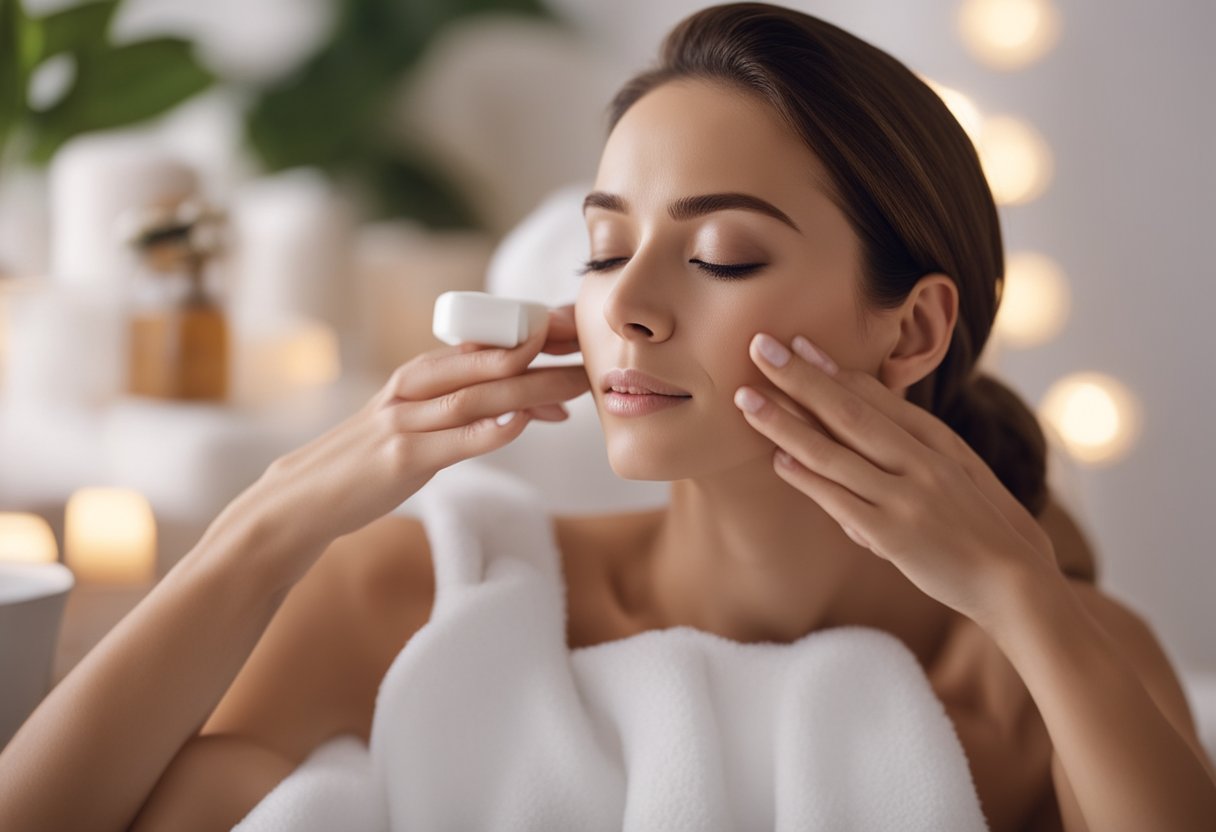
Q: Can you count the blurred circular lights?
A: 5